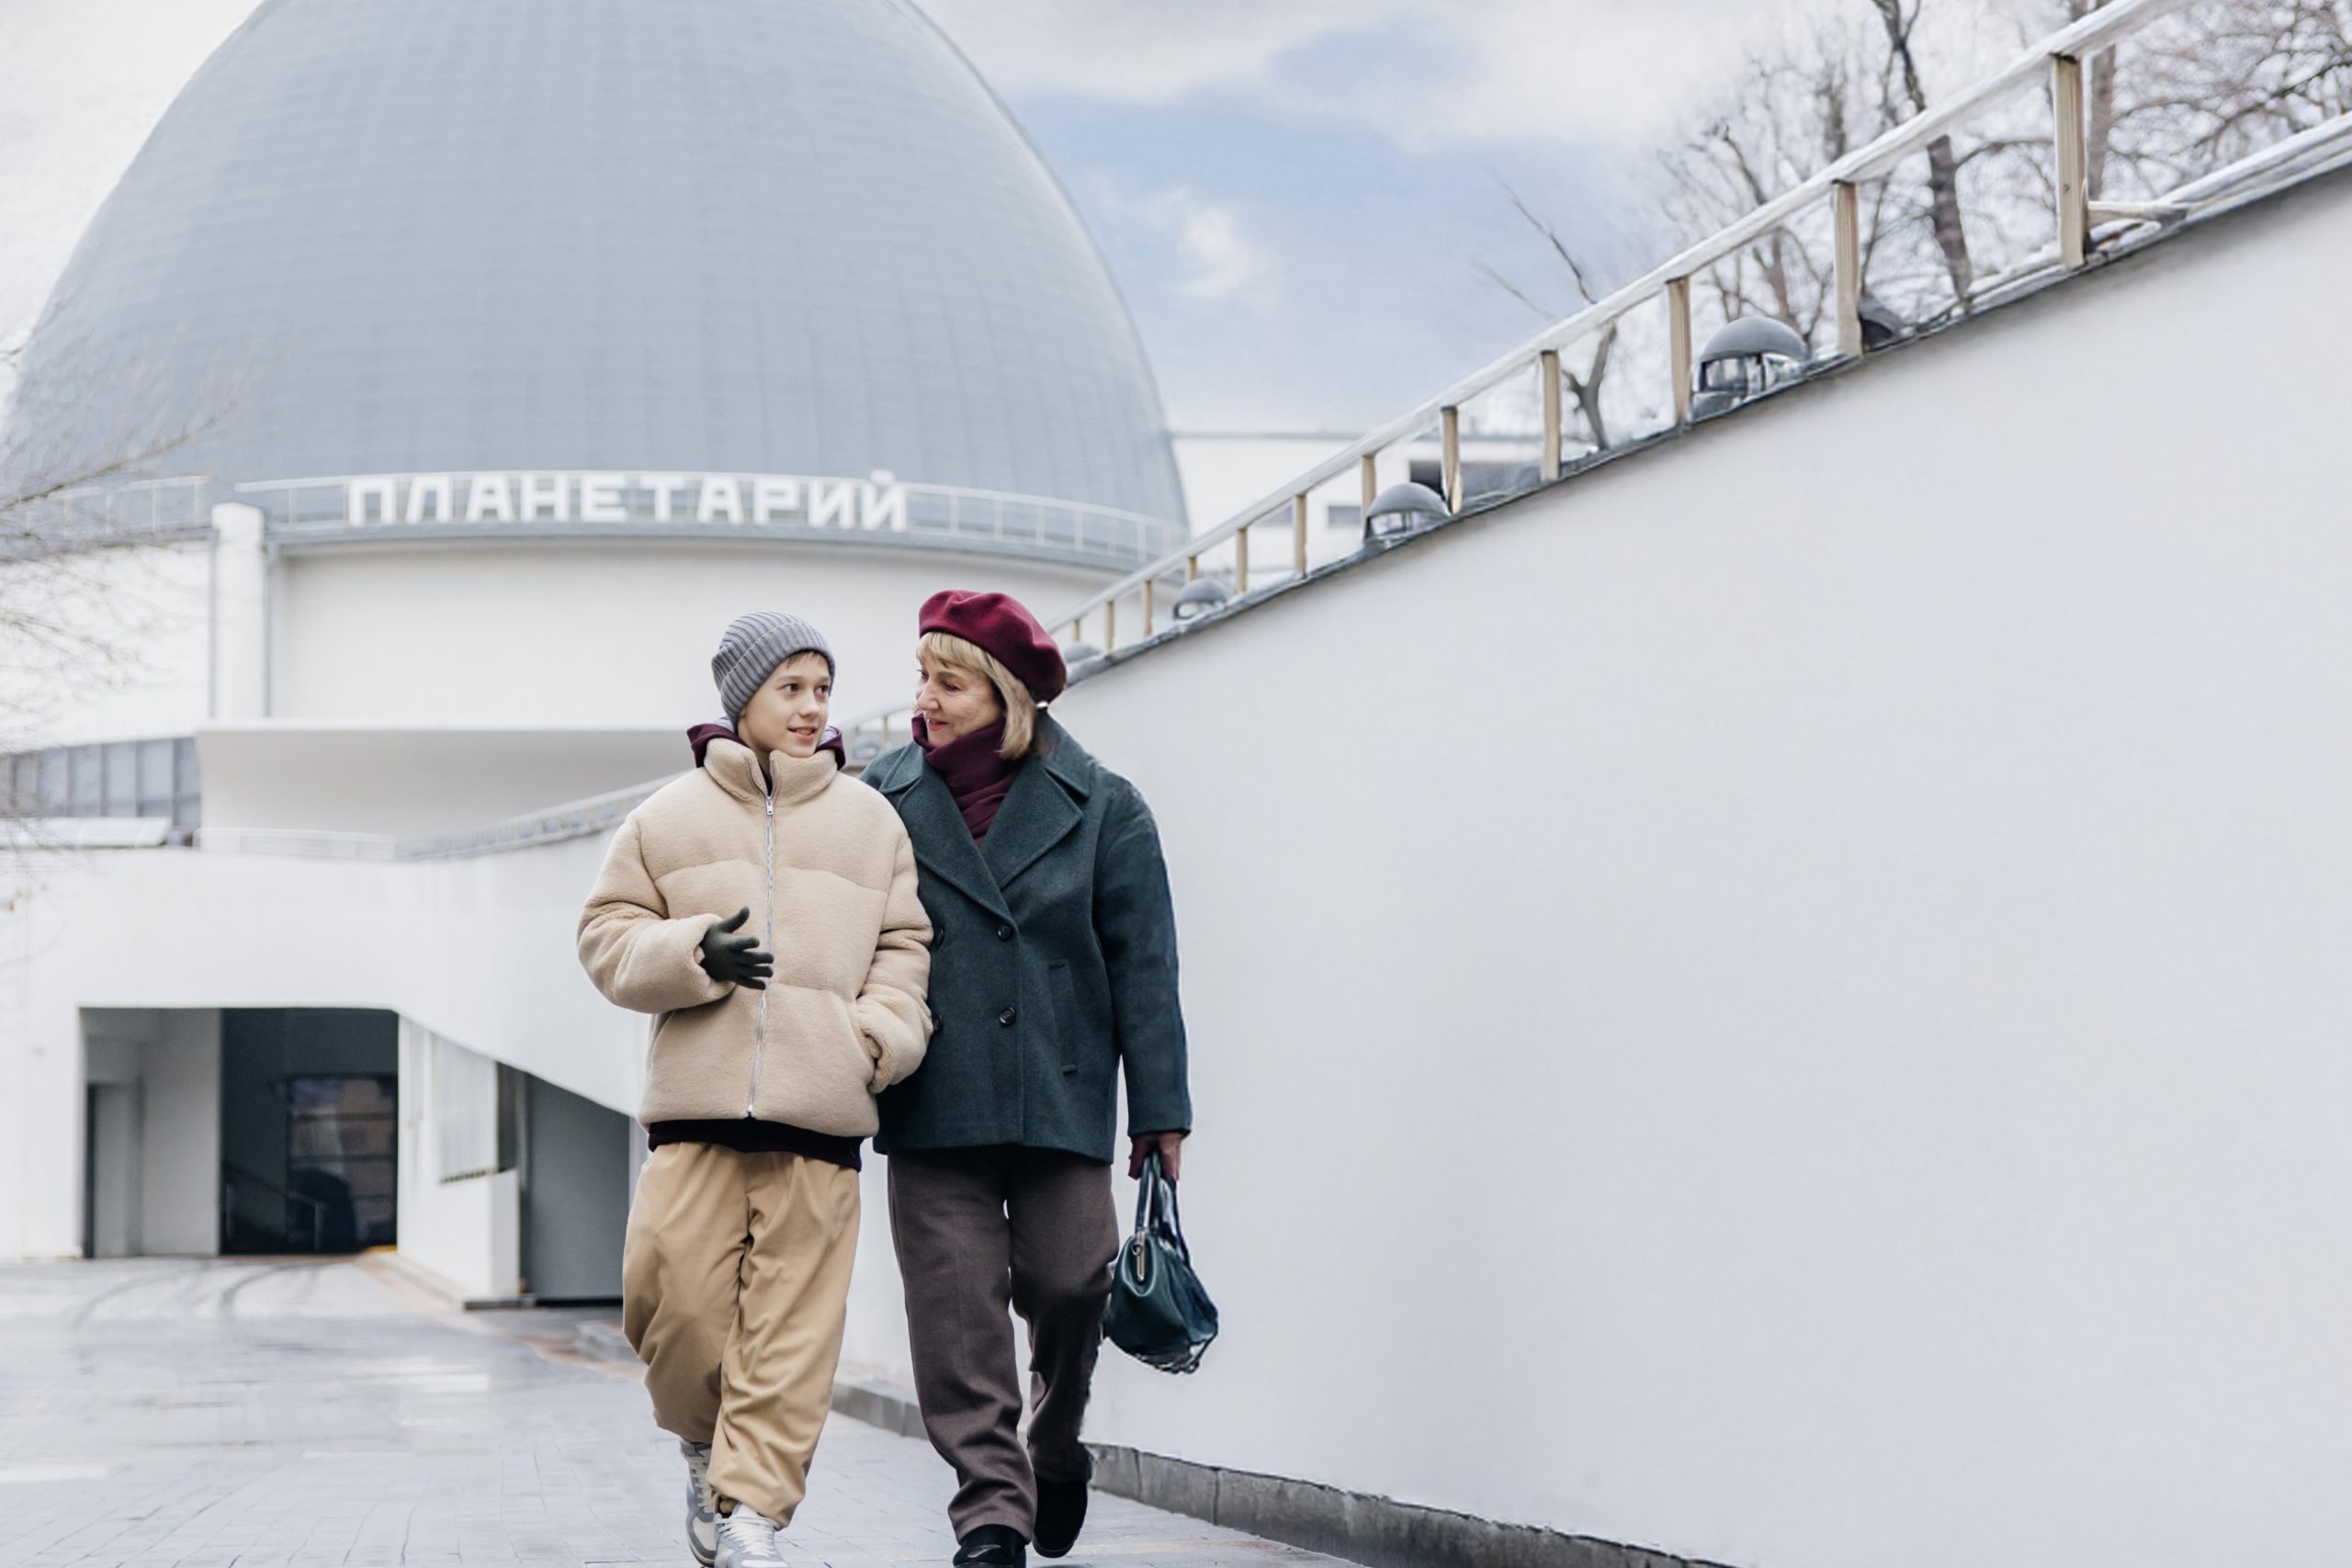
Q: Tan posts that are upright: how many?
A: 12